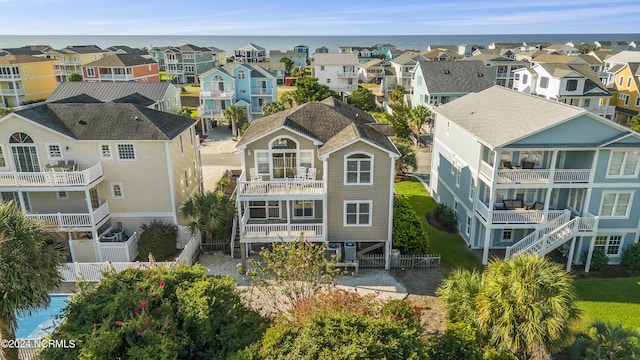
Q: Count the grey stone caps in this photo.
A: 0